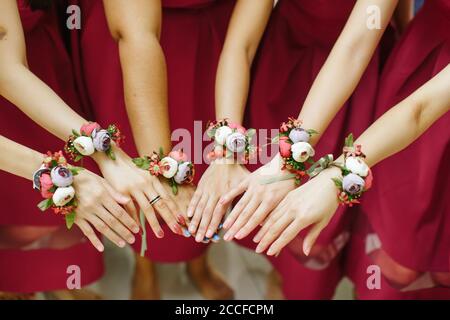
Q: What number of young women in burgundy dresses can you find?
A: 6